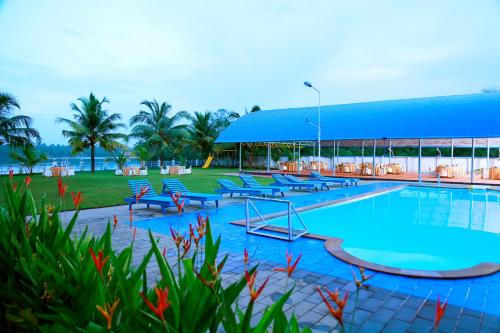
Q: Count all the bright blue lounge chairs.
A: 8